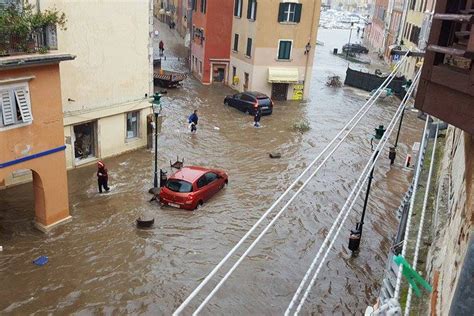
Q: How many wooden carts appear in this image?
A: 0